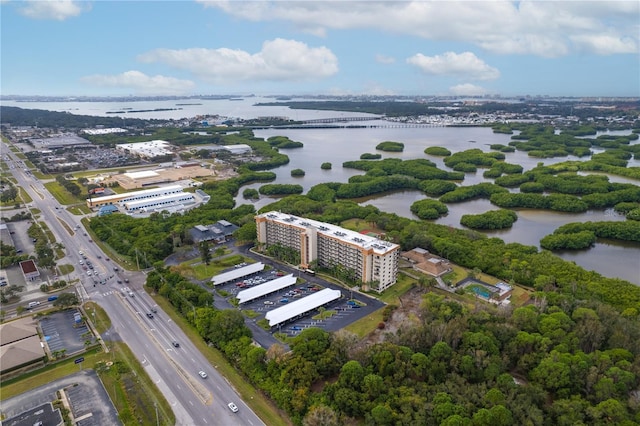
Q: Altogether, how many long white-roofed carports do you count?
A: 3